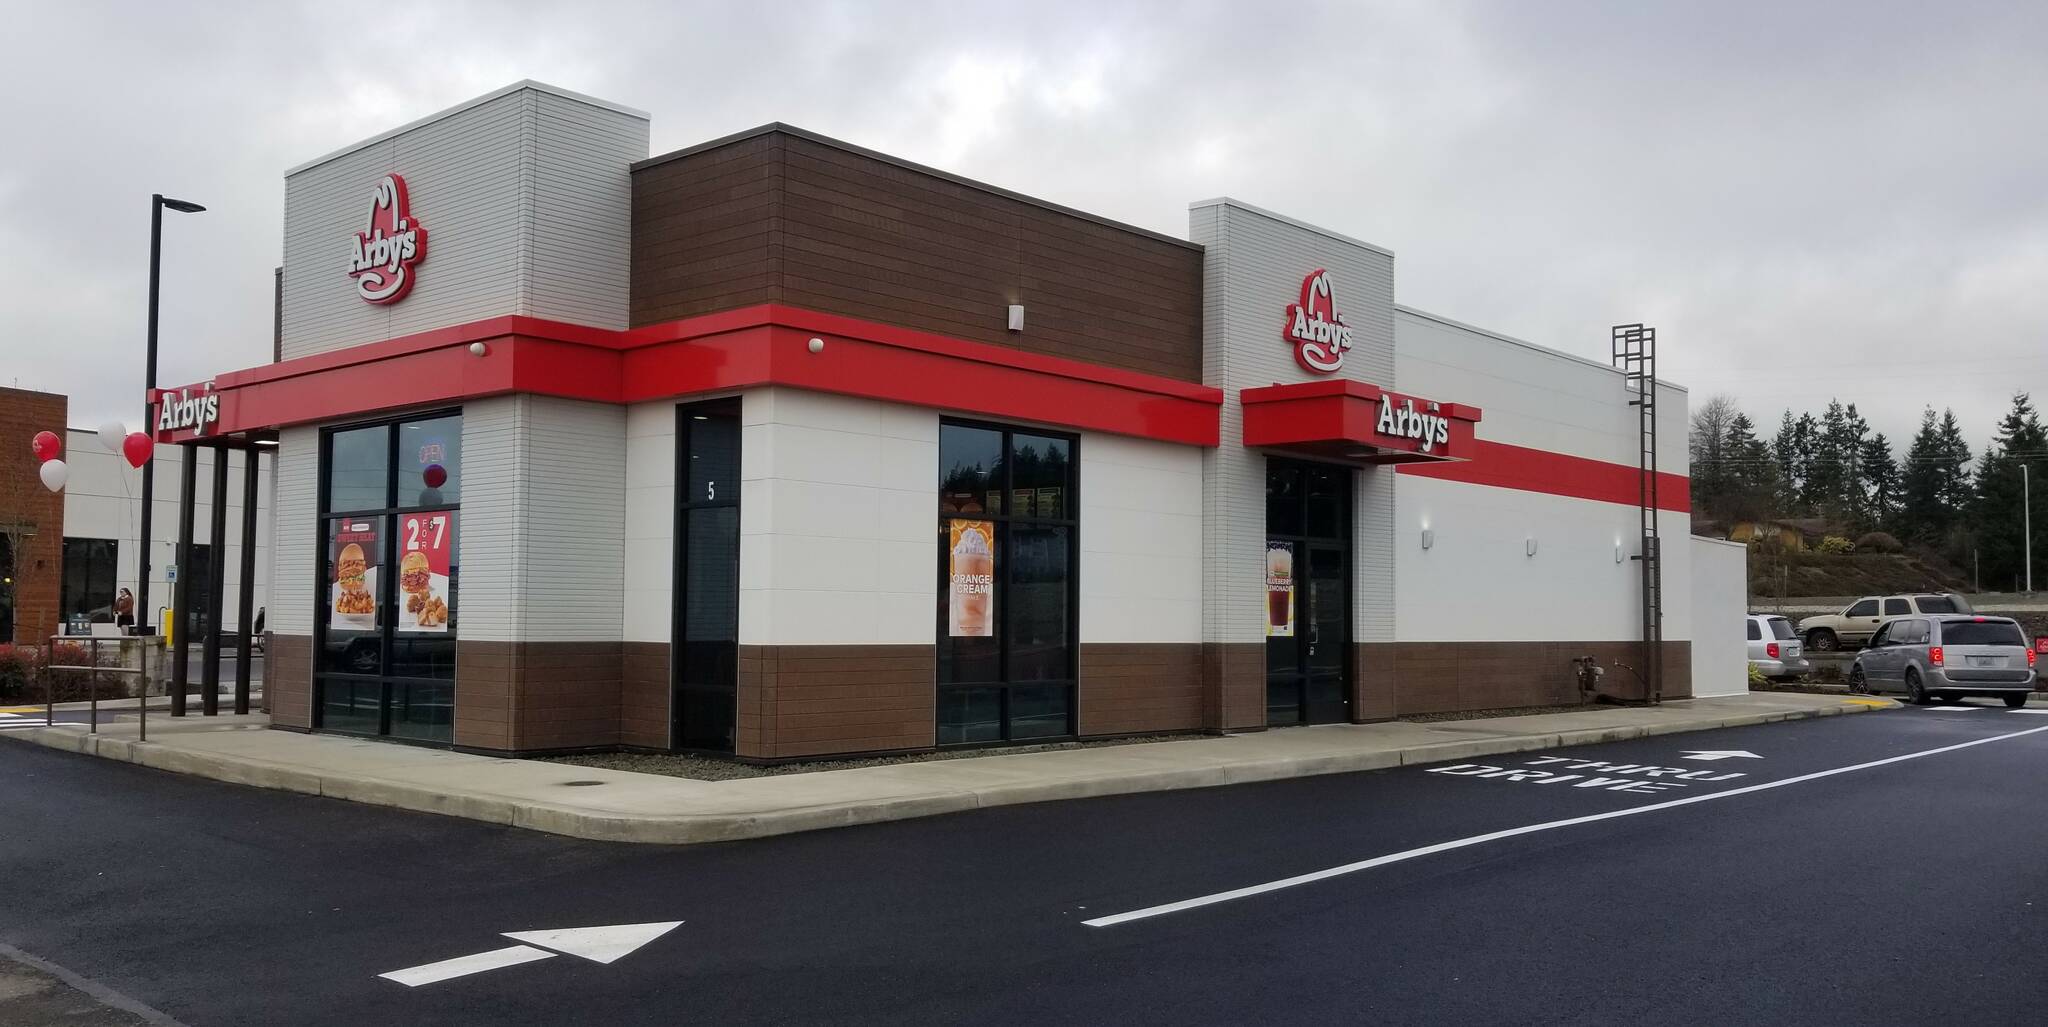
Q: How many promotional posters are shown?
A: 4